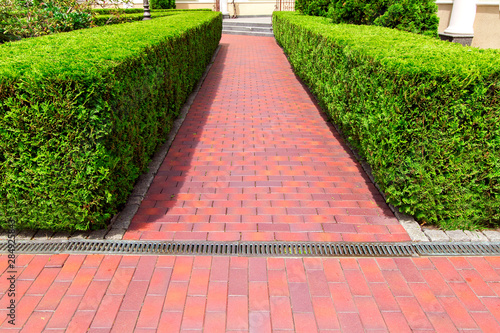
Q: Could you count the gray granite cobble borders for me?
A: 2